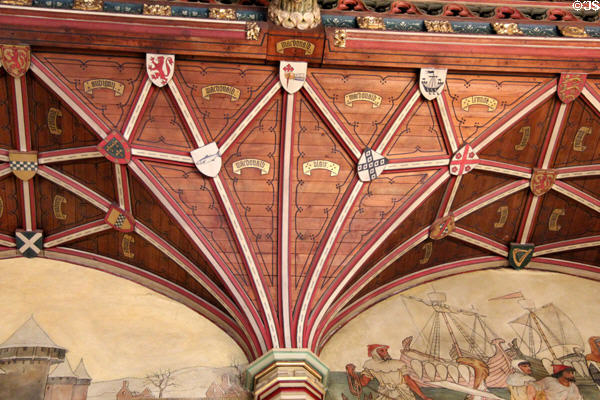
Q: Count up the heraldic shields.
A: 15